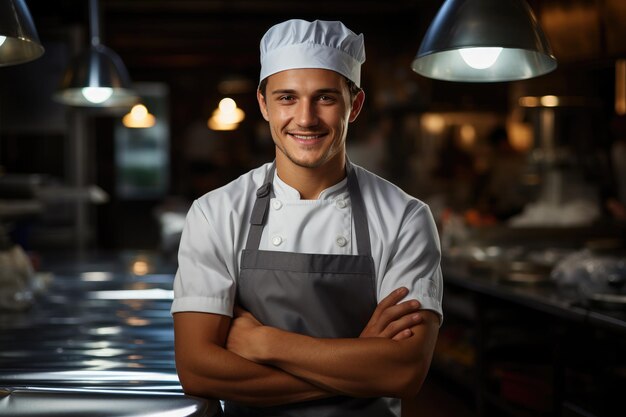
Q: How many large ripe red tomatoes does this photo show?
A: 0